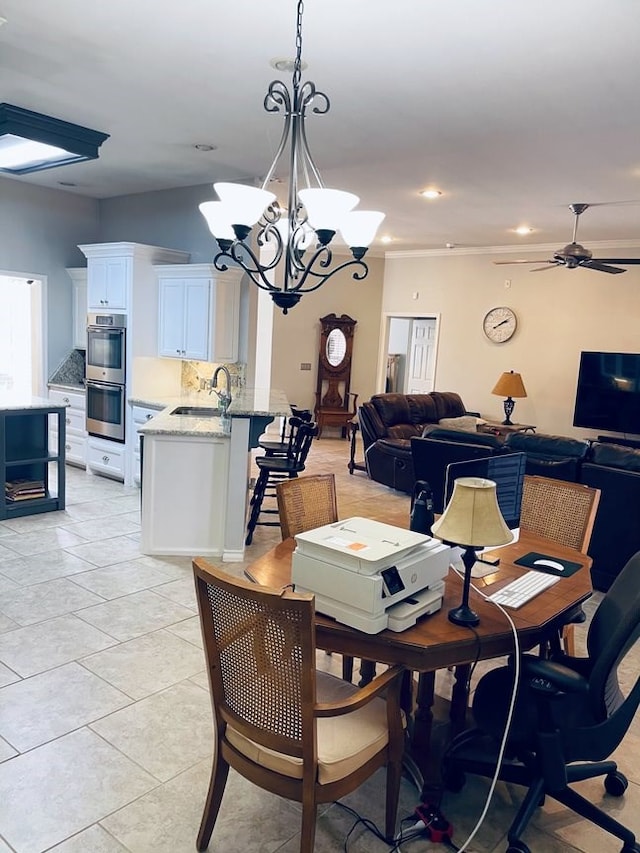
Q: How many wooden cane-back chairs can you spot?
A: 3